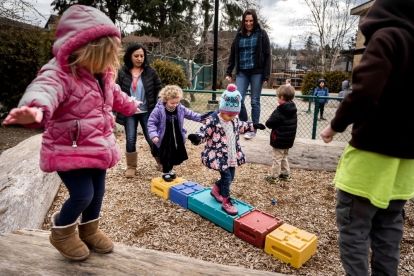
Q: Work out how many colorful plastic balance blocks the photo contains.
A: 5